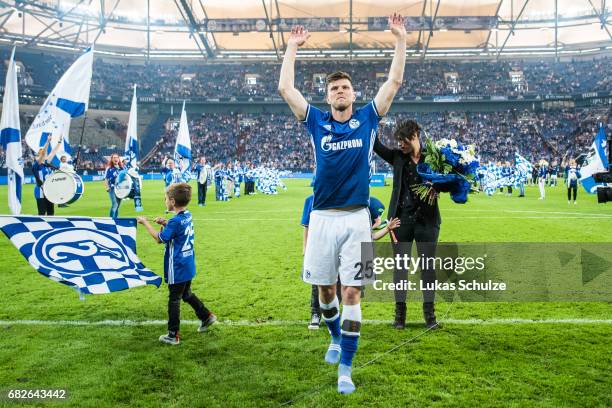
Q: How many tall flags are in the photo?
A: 4